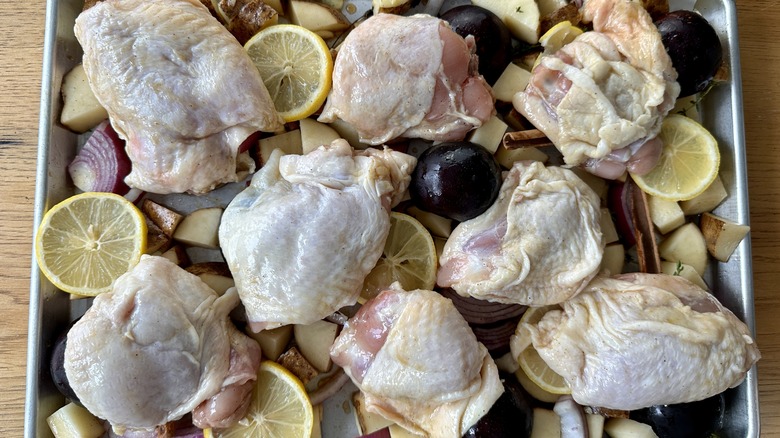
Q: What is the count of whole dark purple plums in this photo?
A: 6